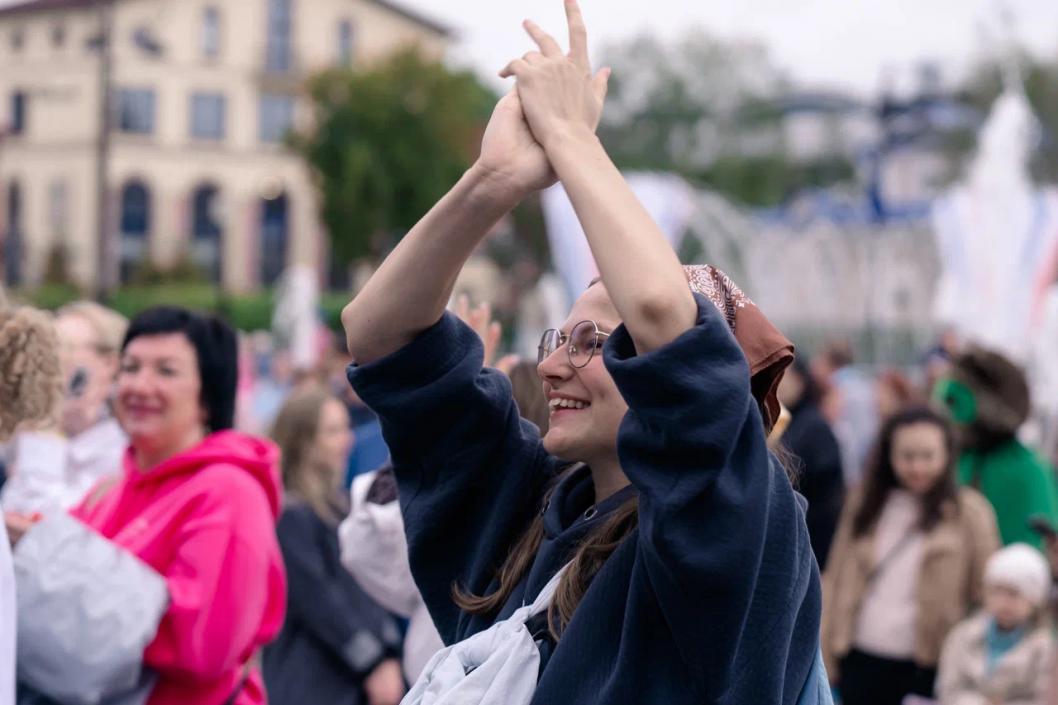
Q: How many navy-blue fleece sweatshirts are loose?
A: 1